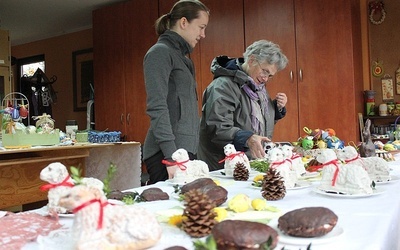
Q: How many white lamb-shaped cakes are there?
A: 8